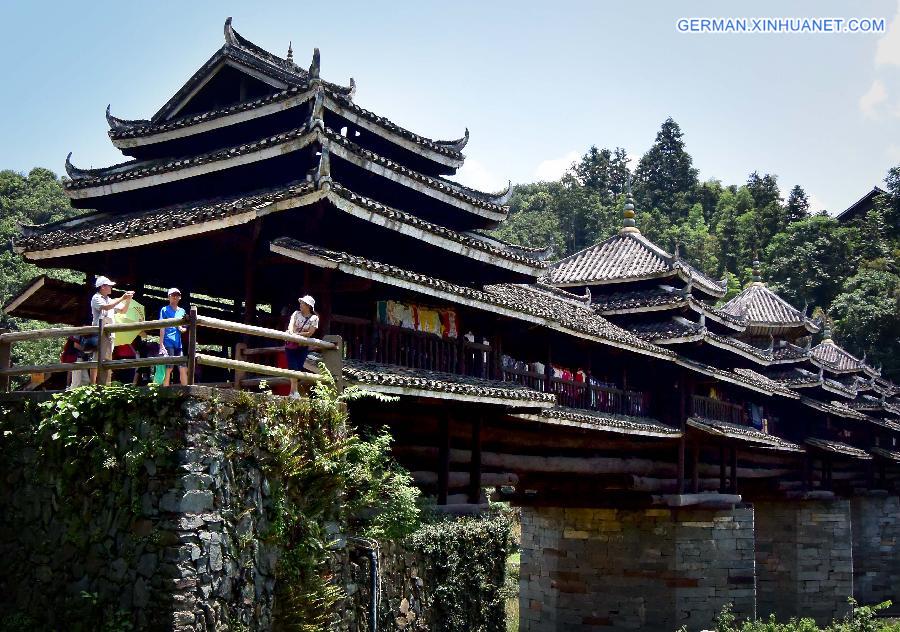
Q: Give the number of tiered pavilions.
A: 4